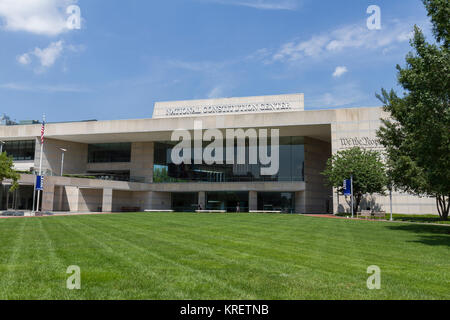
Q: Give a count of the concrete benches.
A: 3